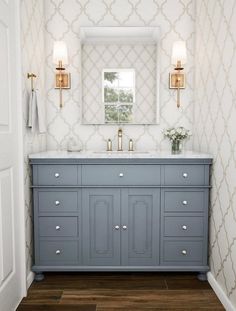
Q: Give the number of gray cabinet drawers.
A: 9